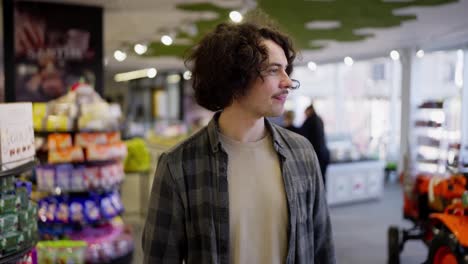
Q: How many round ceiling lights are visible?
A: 10